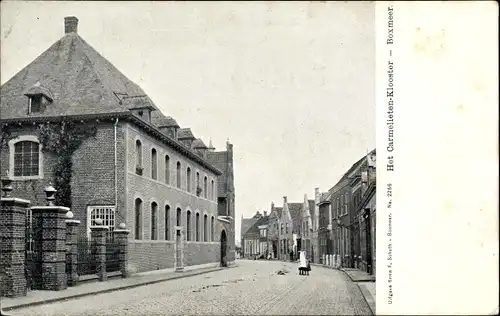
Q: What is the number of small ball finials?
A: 3